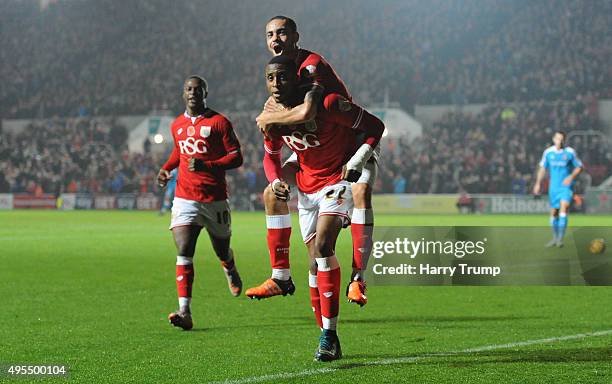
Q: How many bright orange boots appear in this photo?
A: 2